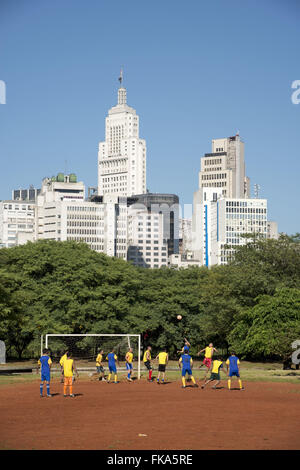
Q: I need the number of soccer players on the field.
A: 13